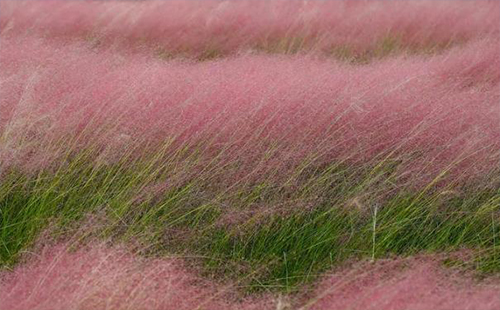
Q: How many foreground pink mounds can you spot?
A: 2